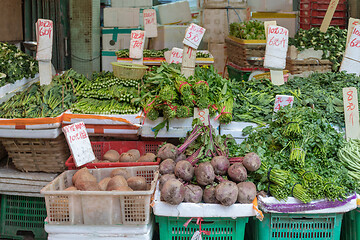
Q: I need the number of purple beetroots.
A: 14